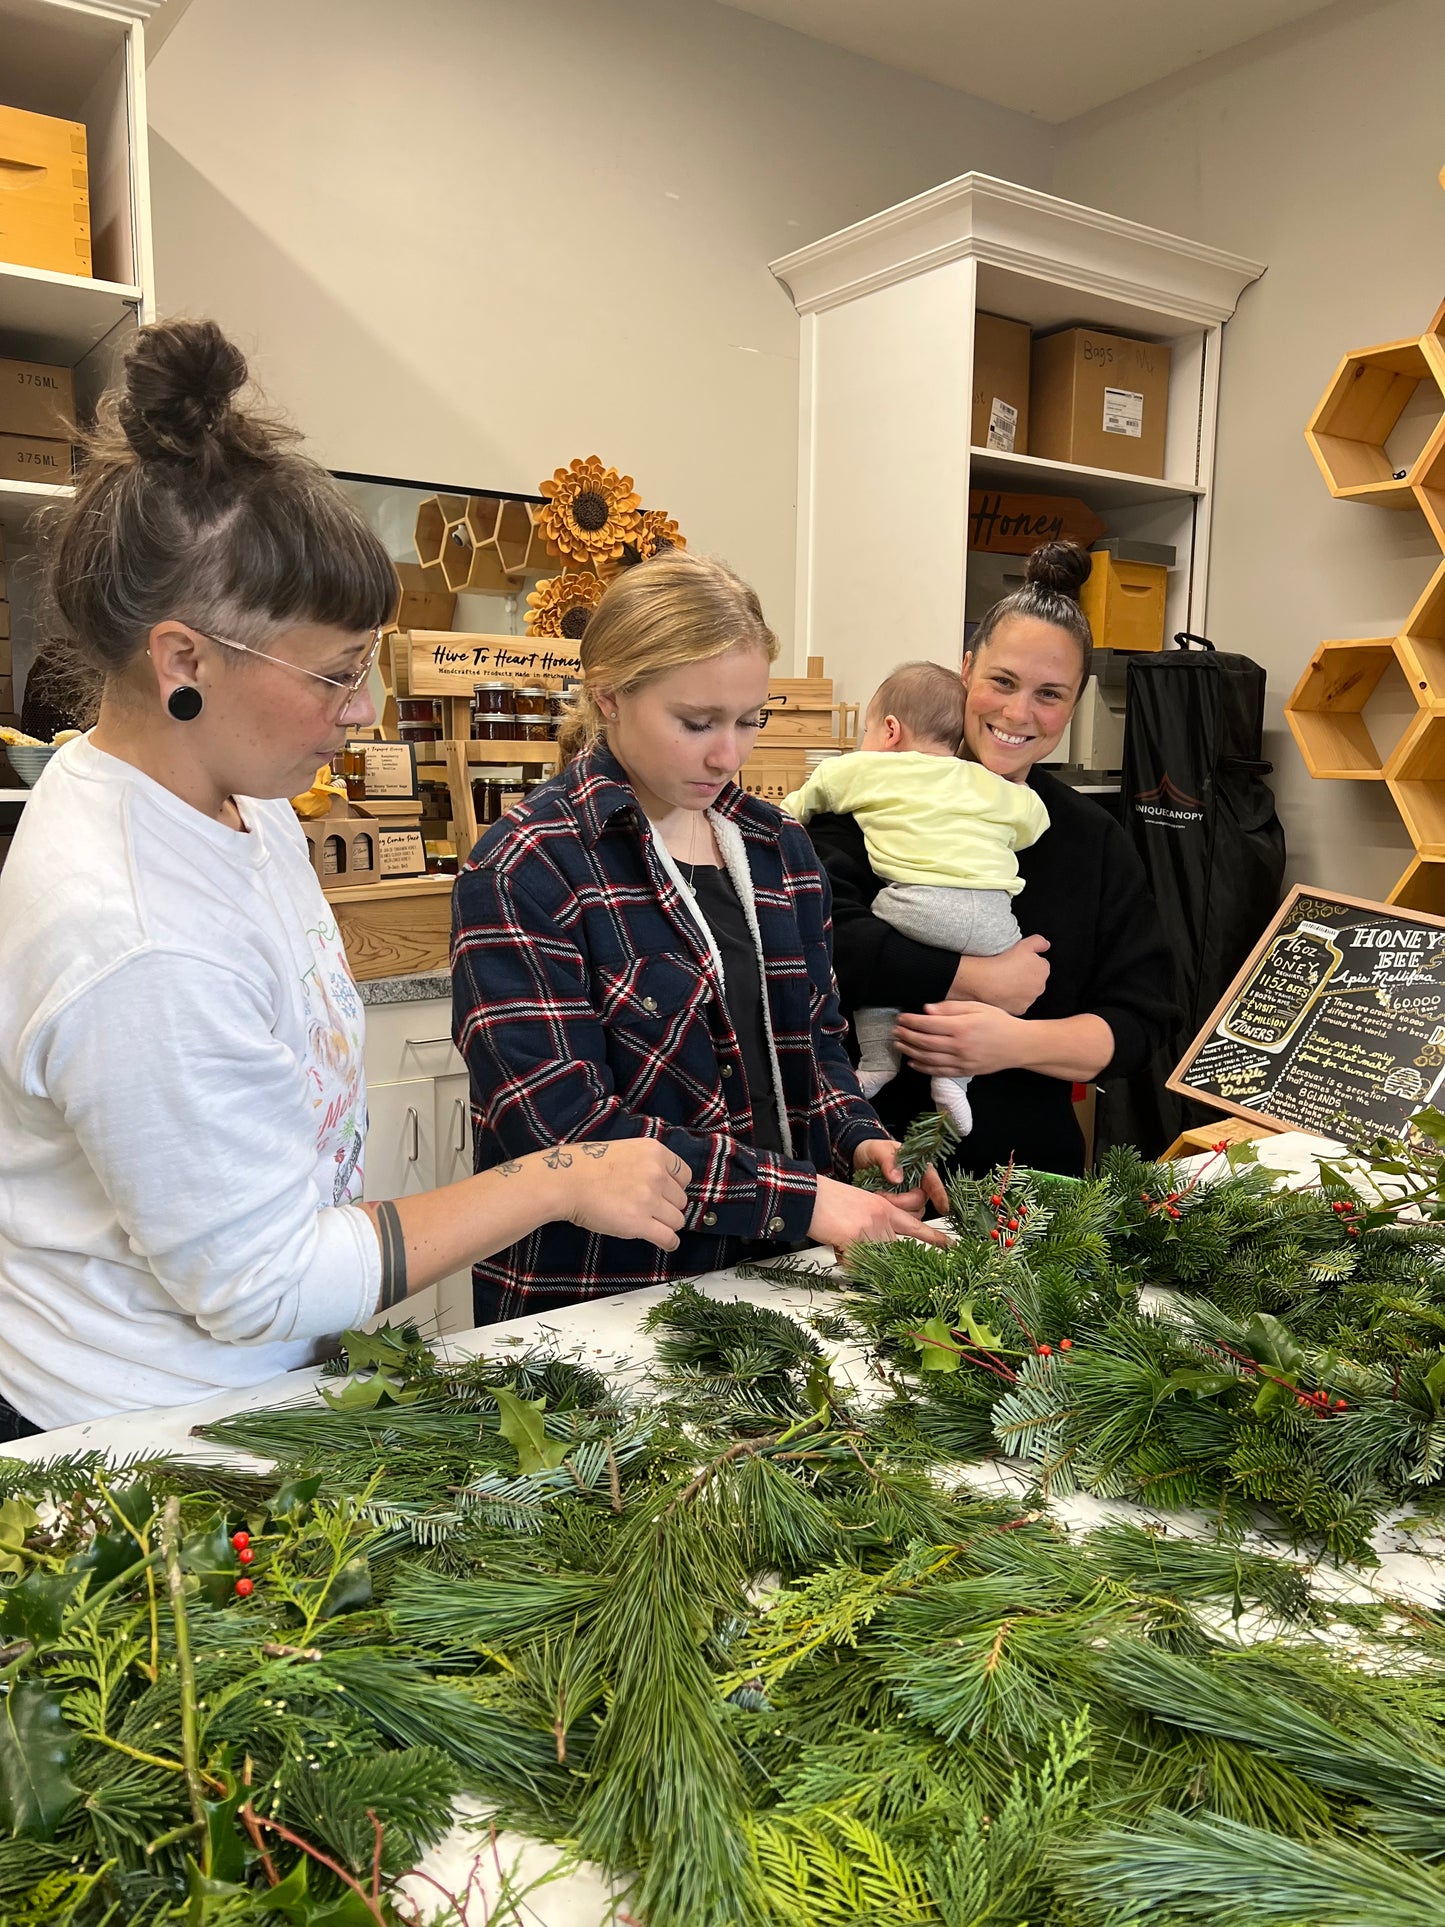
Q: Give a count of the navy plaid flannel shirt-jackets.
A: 1